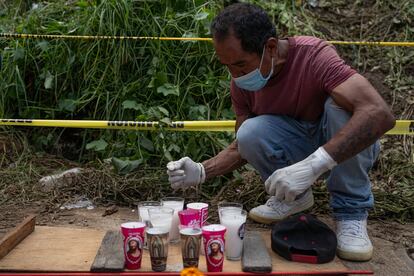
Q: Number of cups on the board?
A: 11